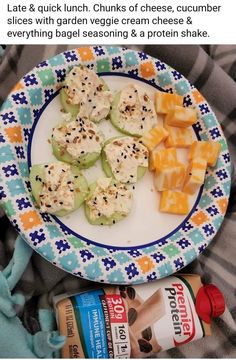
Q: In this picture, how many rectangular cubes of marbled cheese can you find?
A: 9